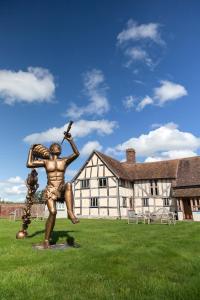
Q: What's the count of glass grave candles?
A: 0